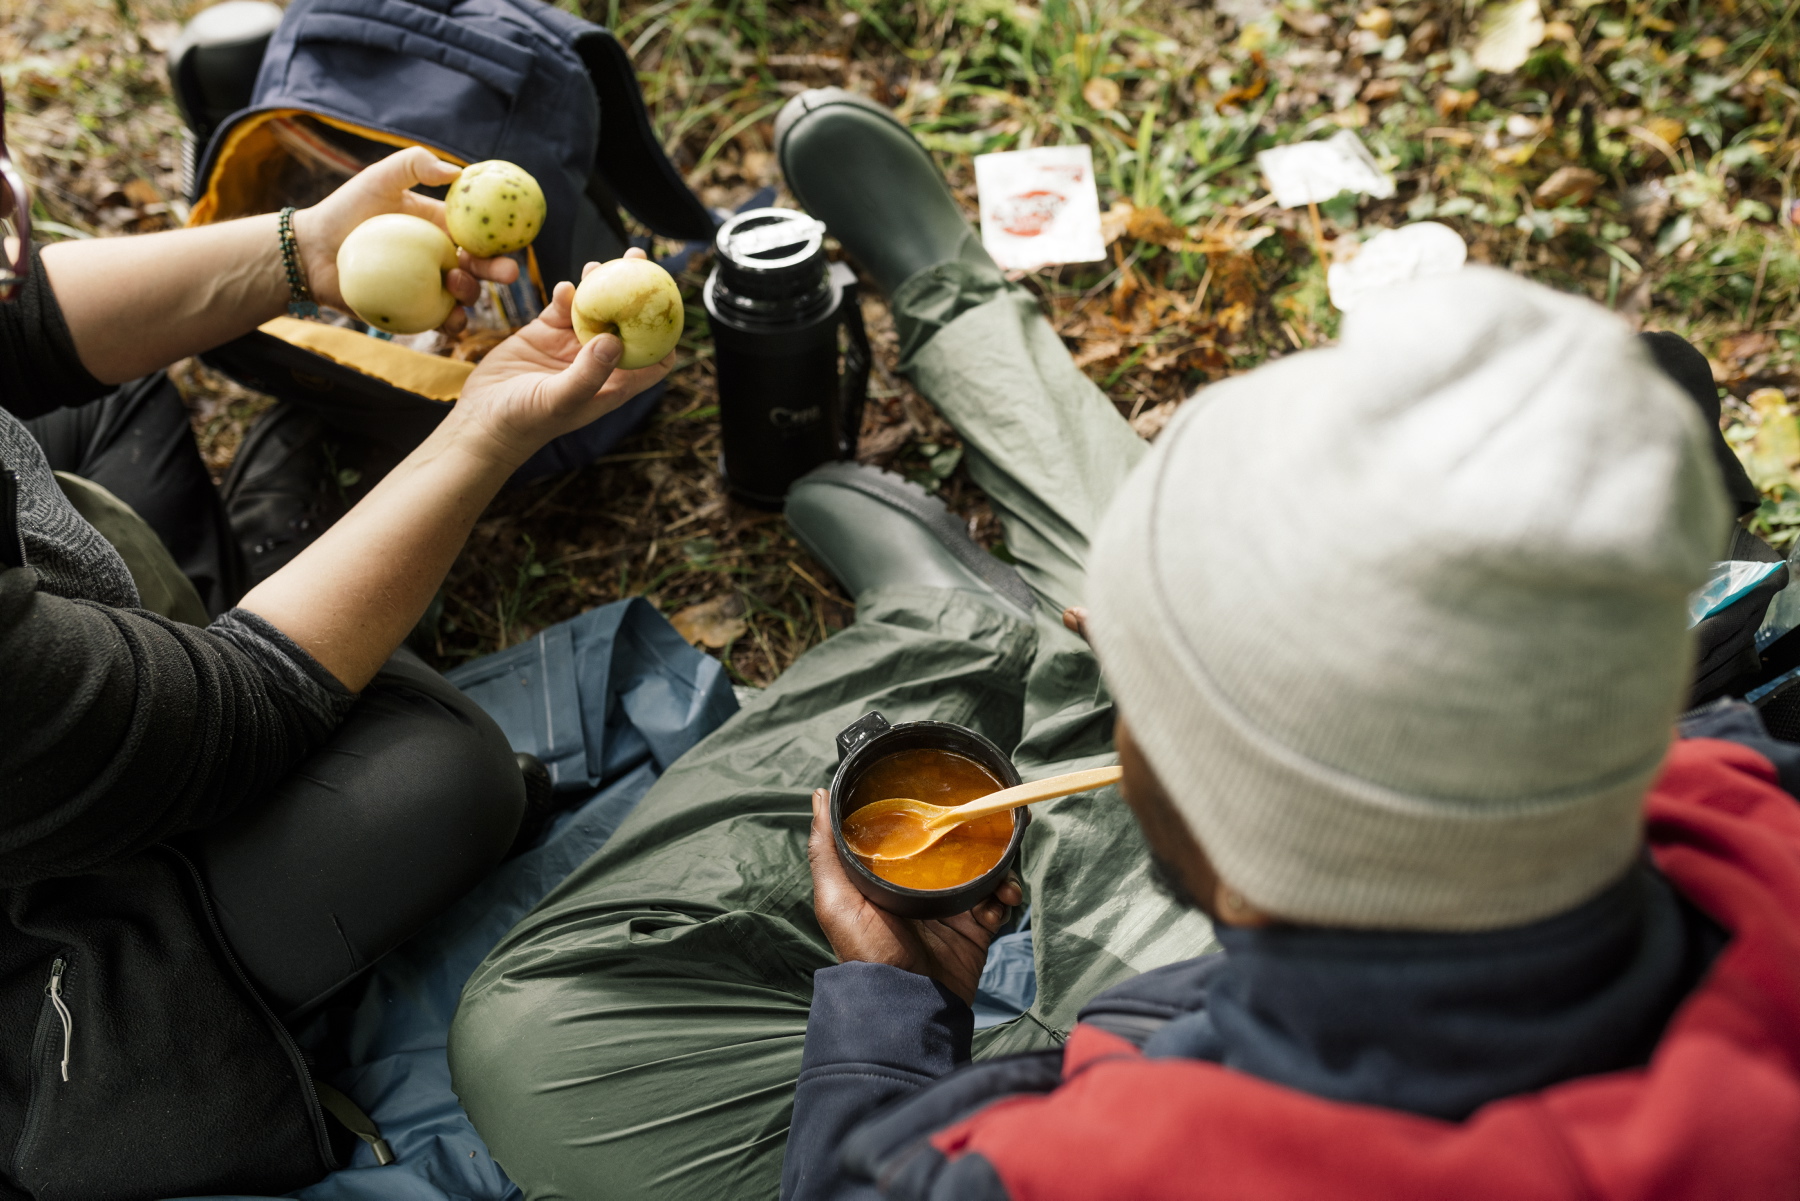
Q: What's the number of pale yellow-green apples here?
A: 3